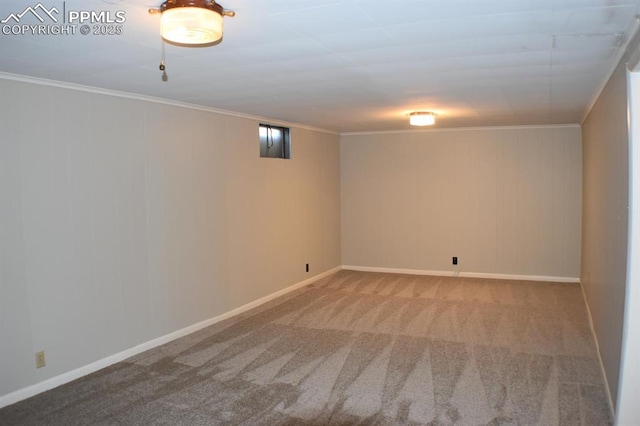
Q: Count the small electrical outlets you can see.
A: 3